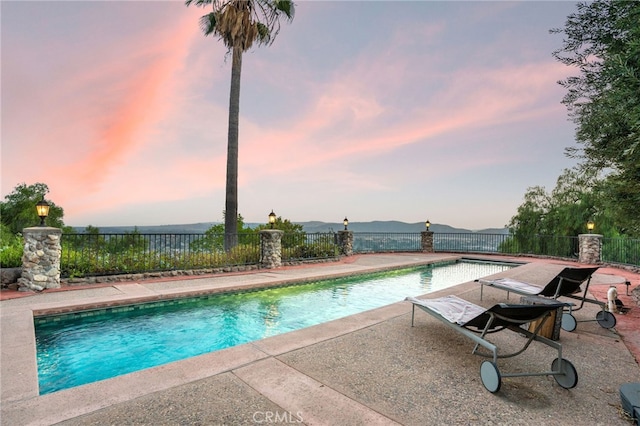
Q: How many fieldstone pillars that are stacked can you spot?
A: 5